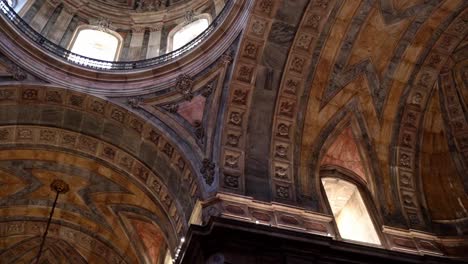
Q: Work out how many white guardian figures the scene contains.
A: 0